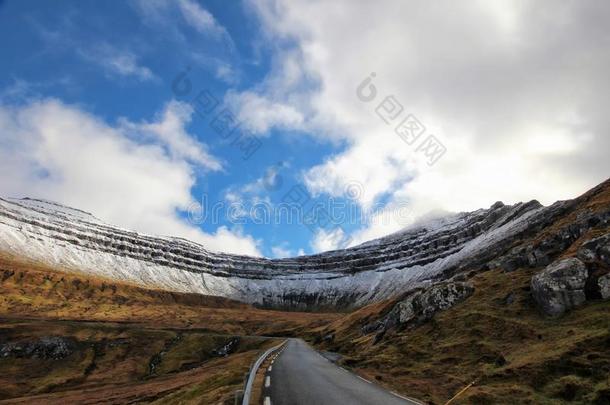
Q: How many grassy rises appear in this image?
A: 2